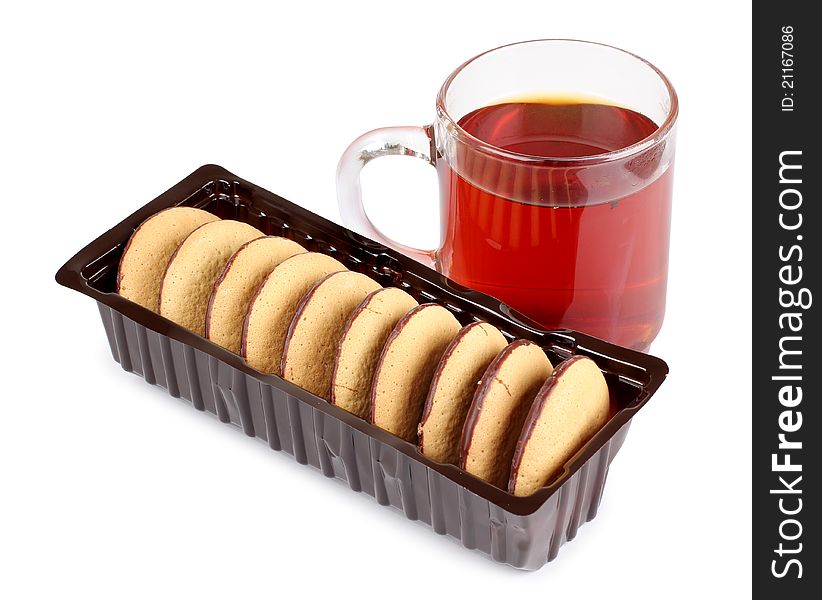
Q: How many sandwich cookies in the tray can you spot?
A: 10